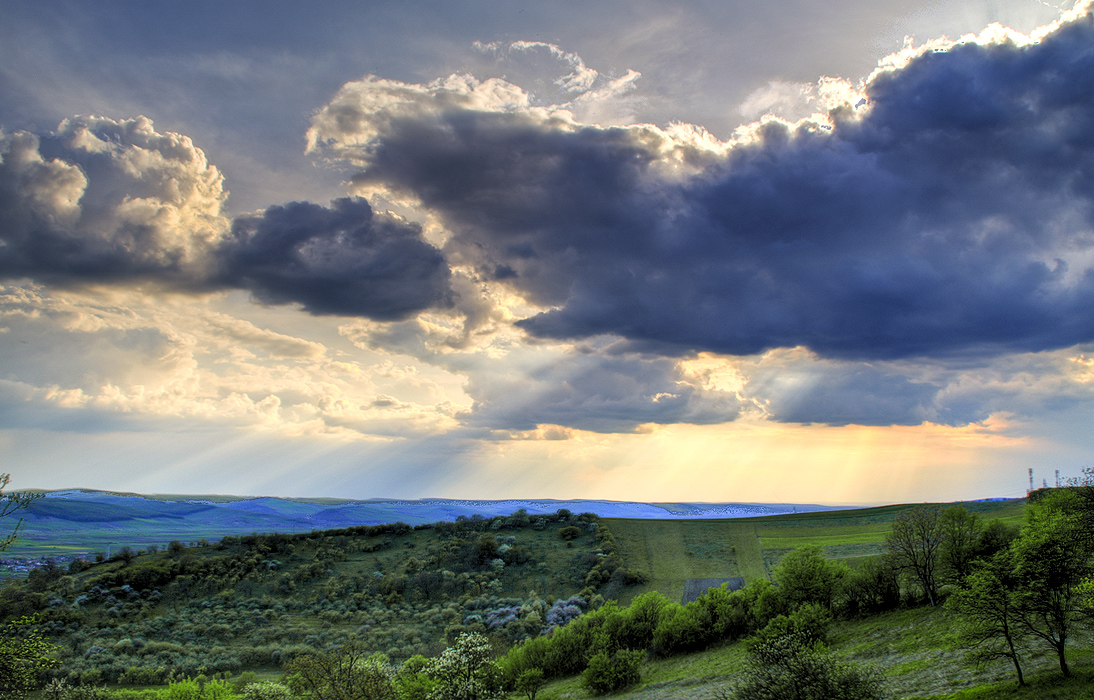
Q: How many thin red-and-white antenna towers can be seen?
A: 3